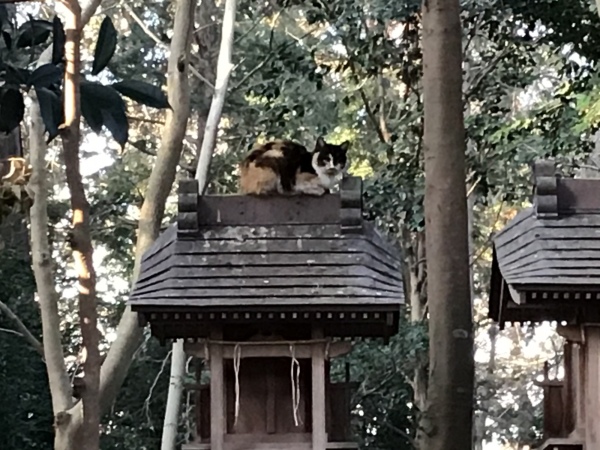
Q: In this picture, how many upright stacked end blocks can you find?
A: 3